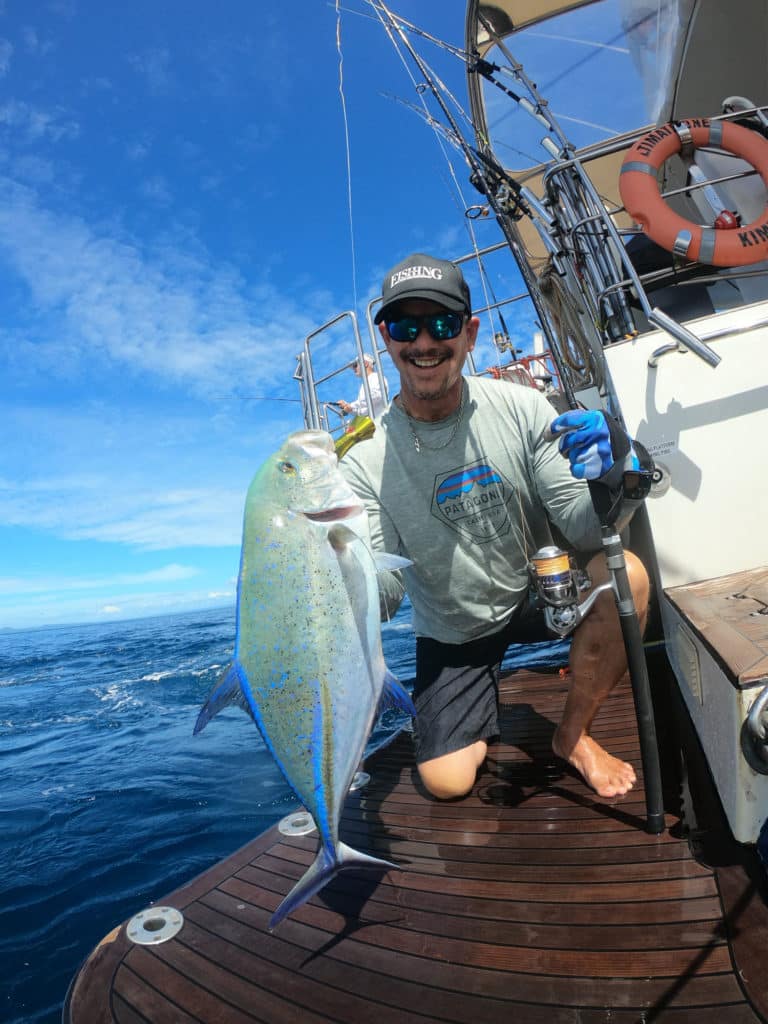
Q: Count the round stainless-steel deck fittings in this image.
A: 3